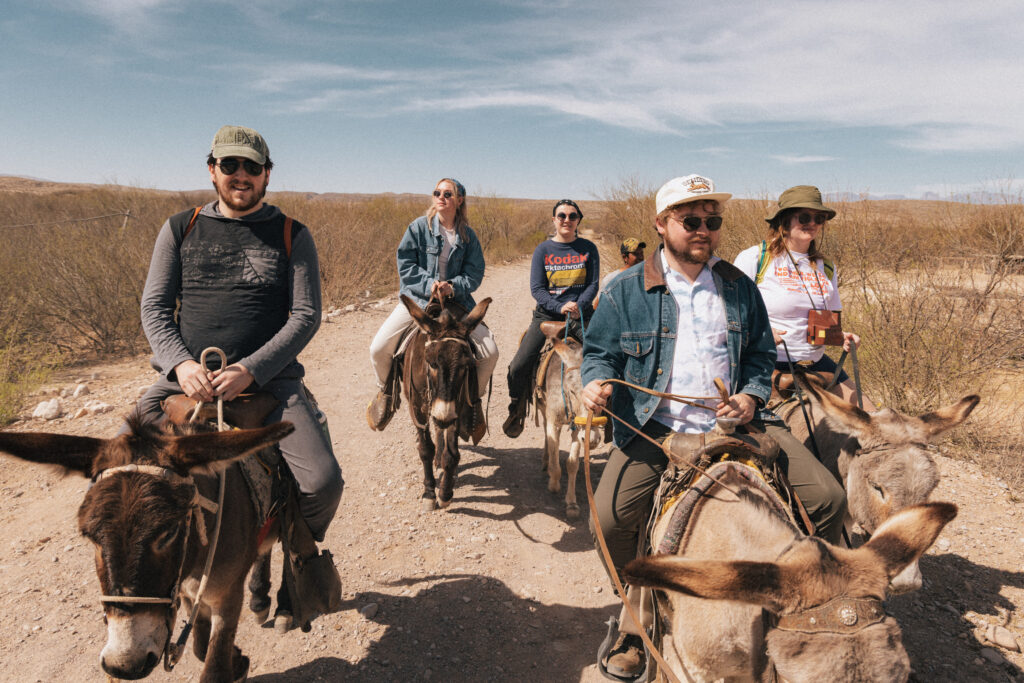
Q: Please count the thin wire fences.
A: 1